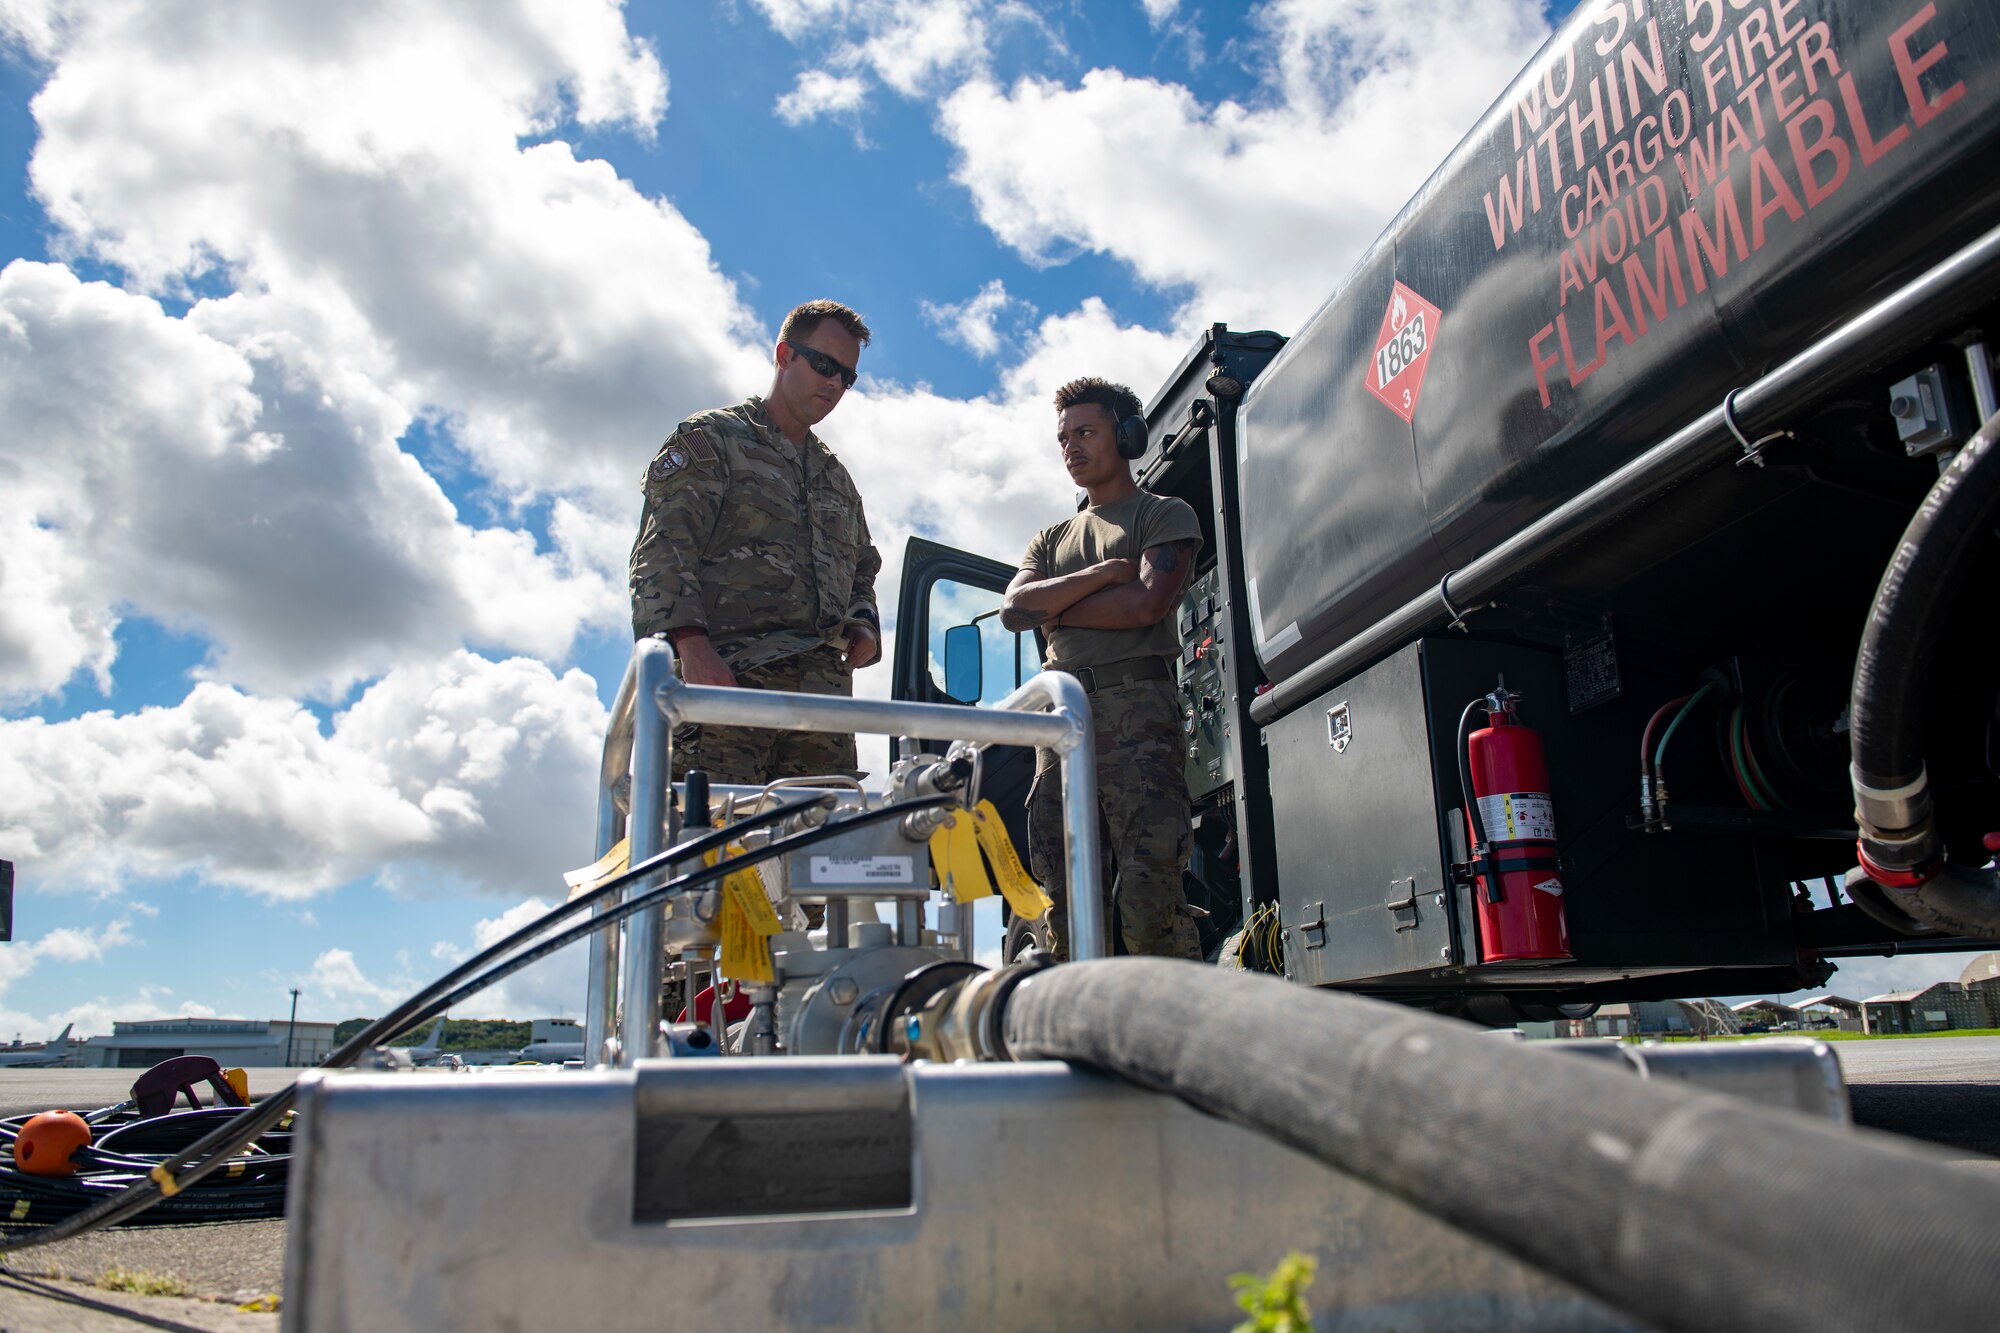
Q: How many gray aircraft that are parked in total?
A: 3